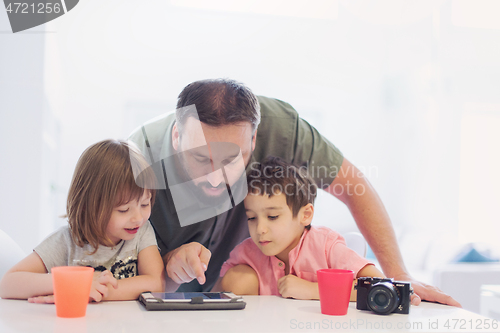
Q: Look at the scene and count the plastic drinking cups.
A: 2